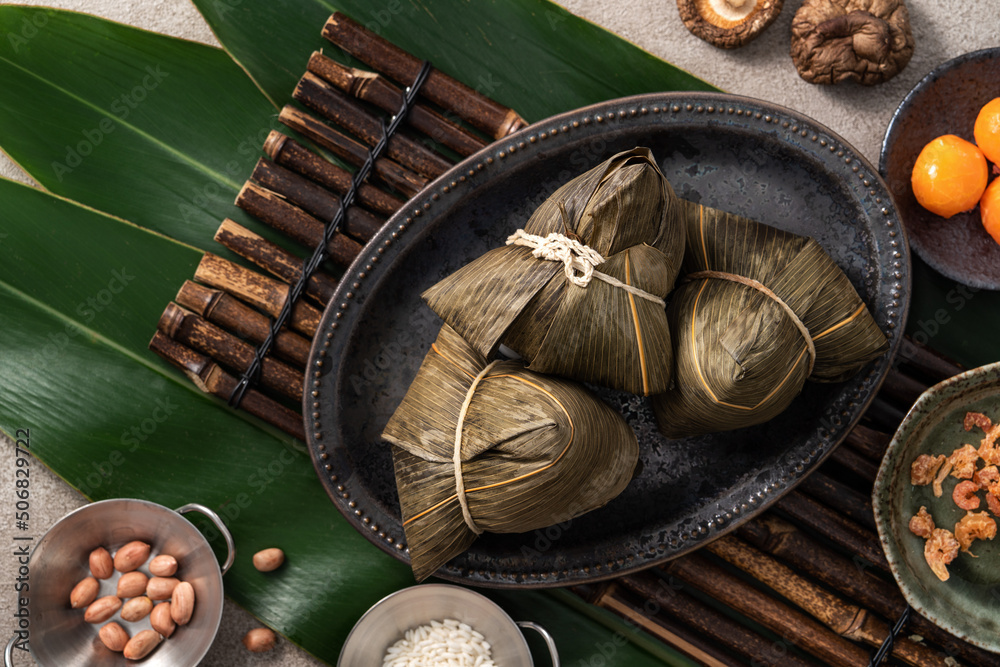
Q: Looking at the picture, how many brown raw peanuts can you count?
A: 14